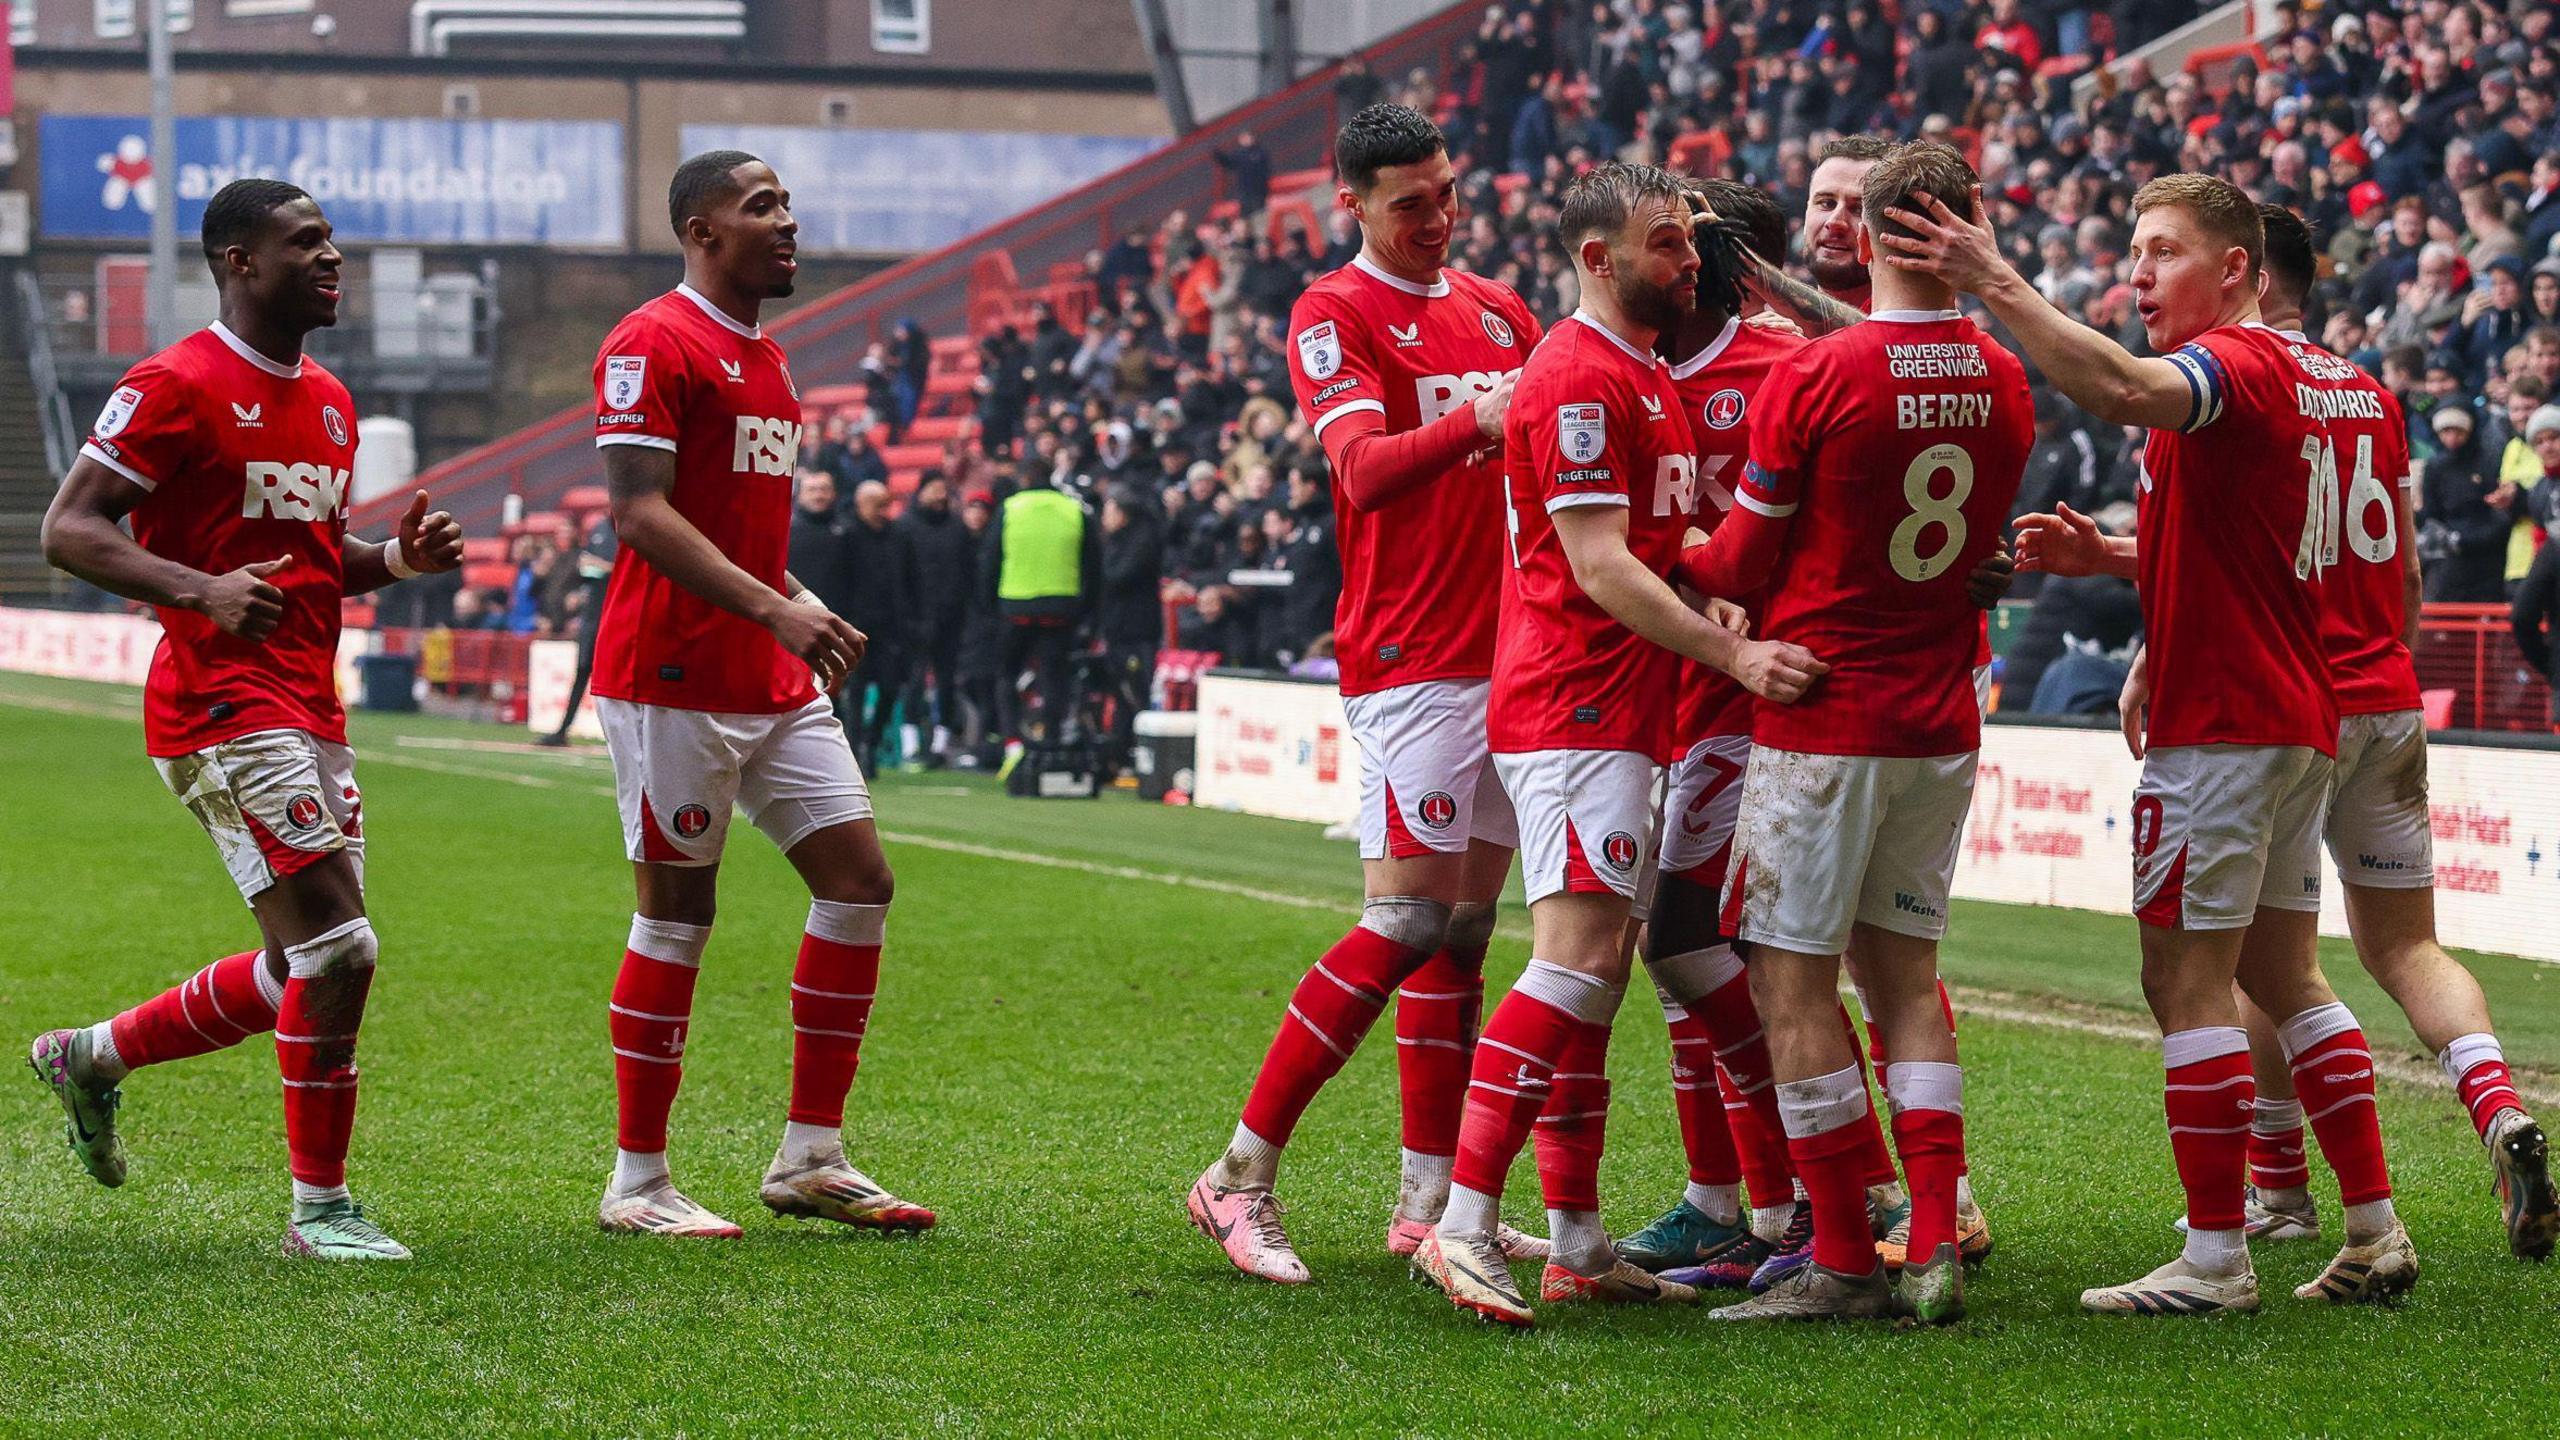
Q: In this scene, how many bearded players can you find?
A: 2